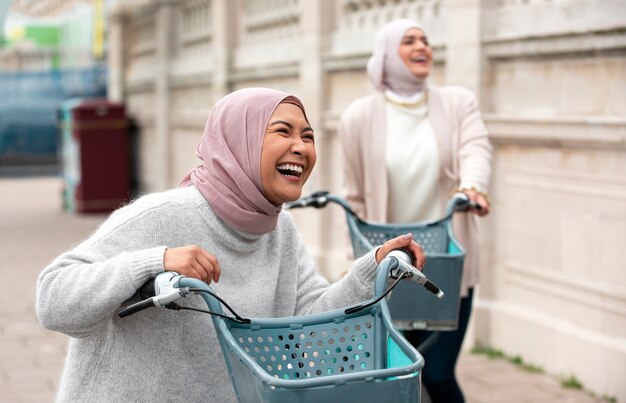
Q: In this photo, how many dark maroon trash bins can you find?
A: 1